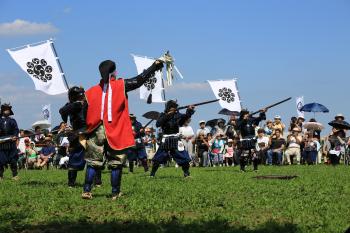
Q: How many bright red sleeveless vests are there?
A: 1